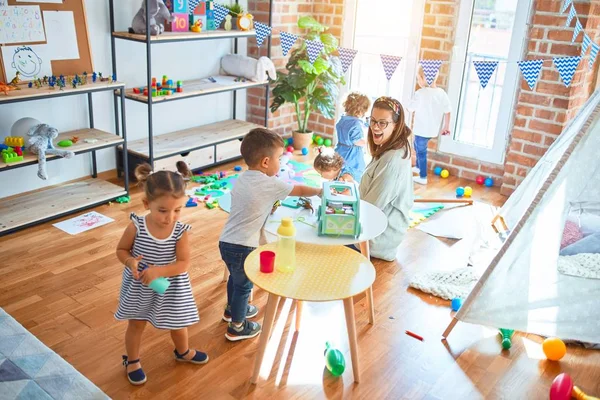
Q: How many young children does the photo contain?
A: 5